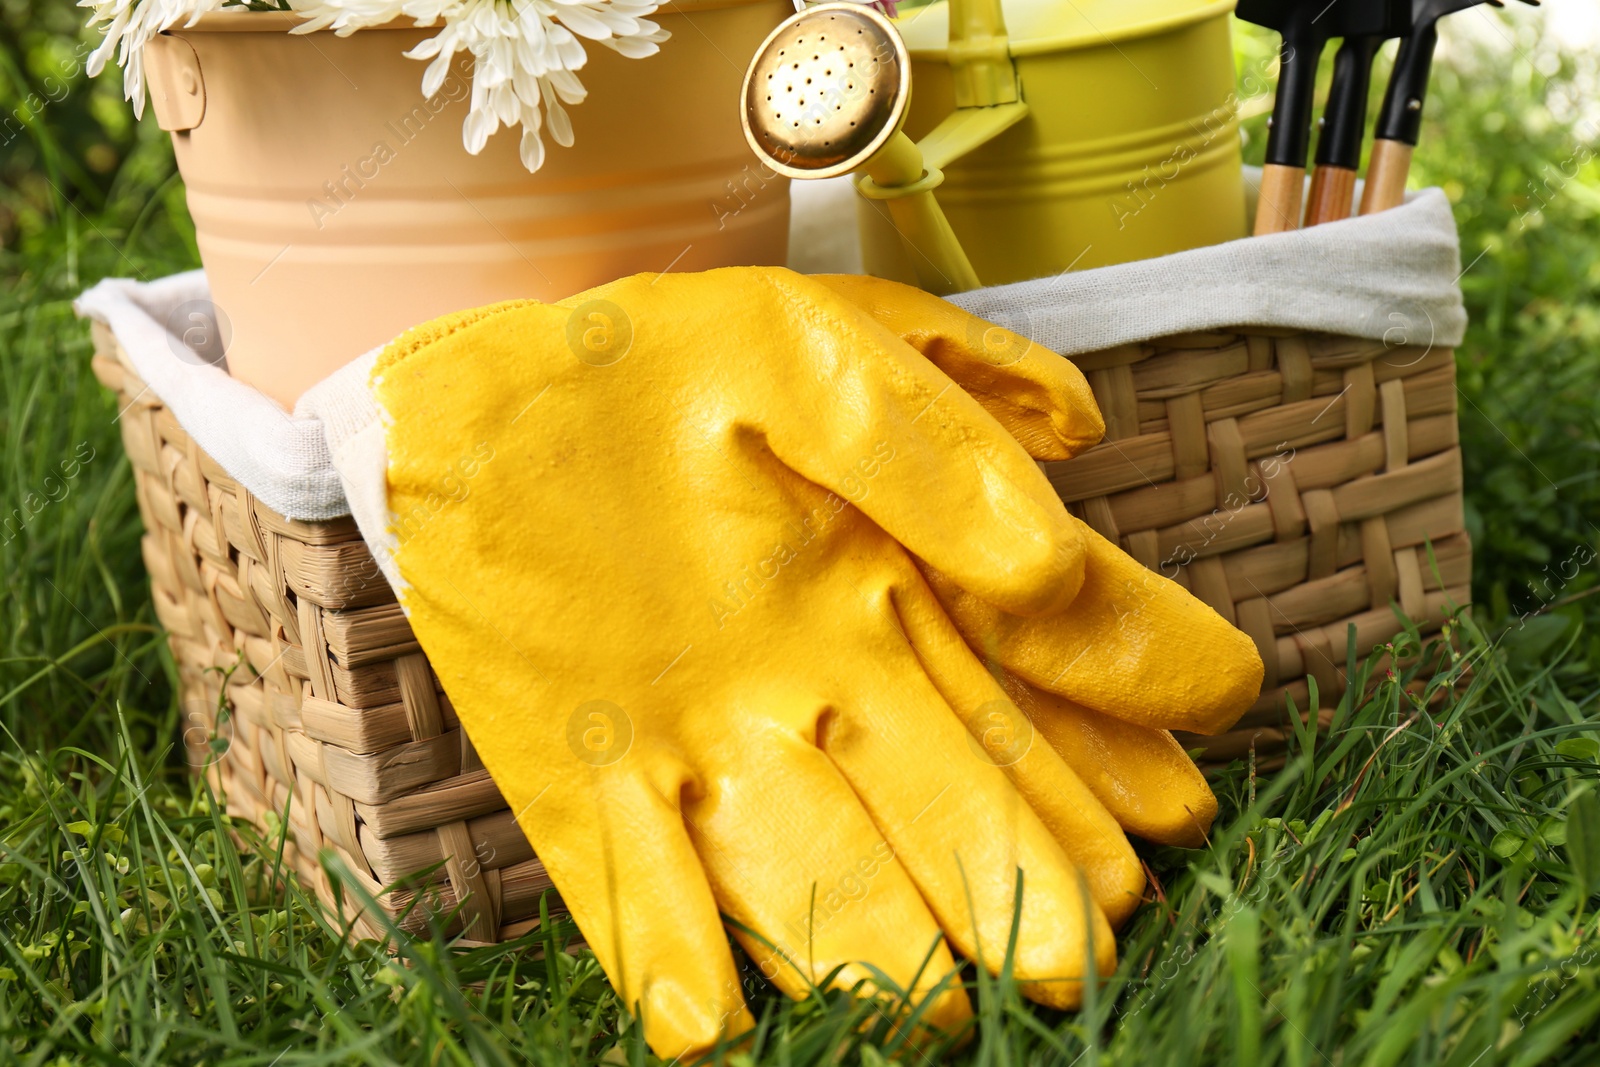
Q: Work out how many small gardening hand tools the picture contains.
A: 3